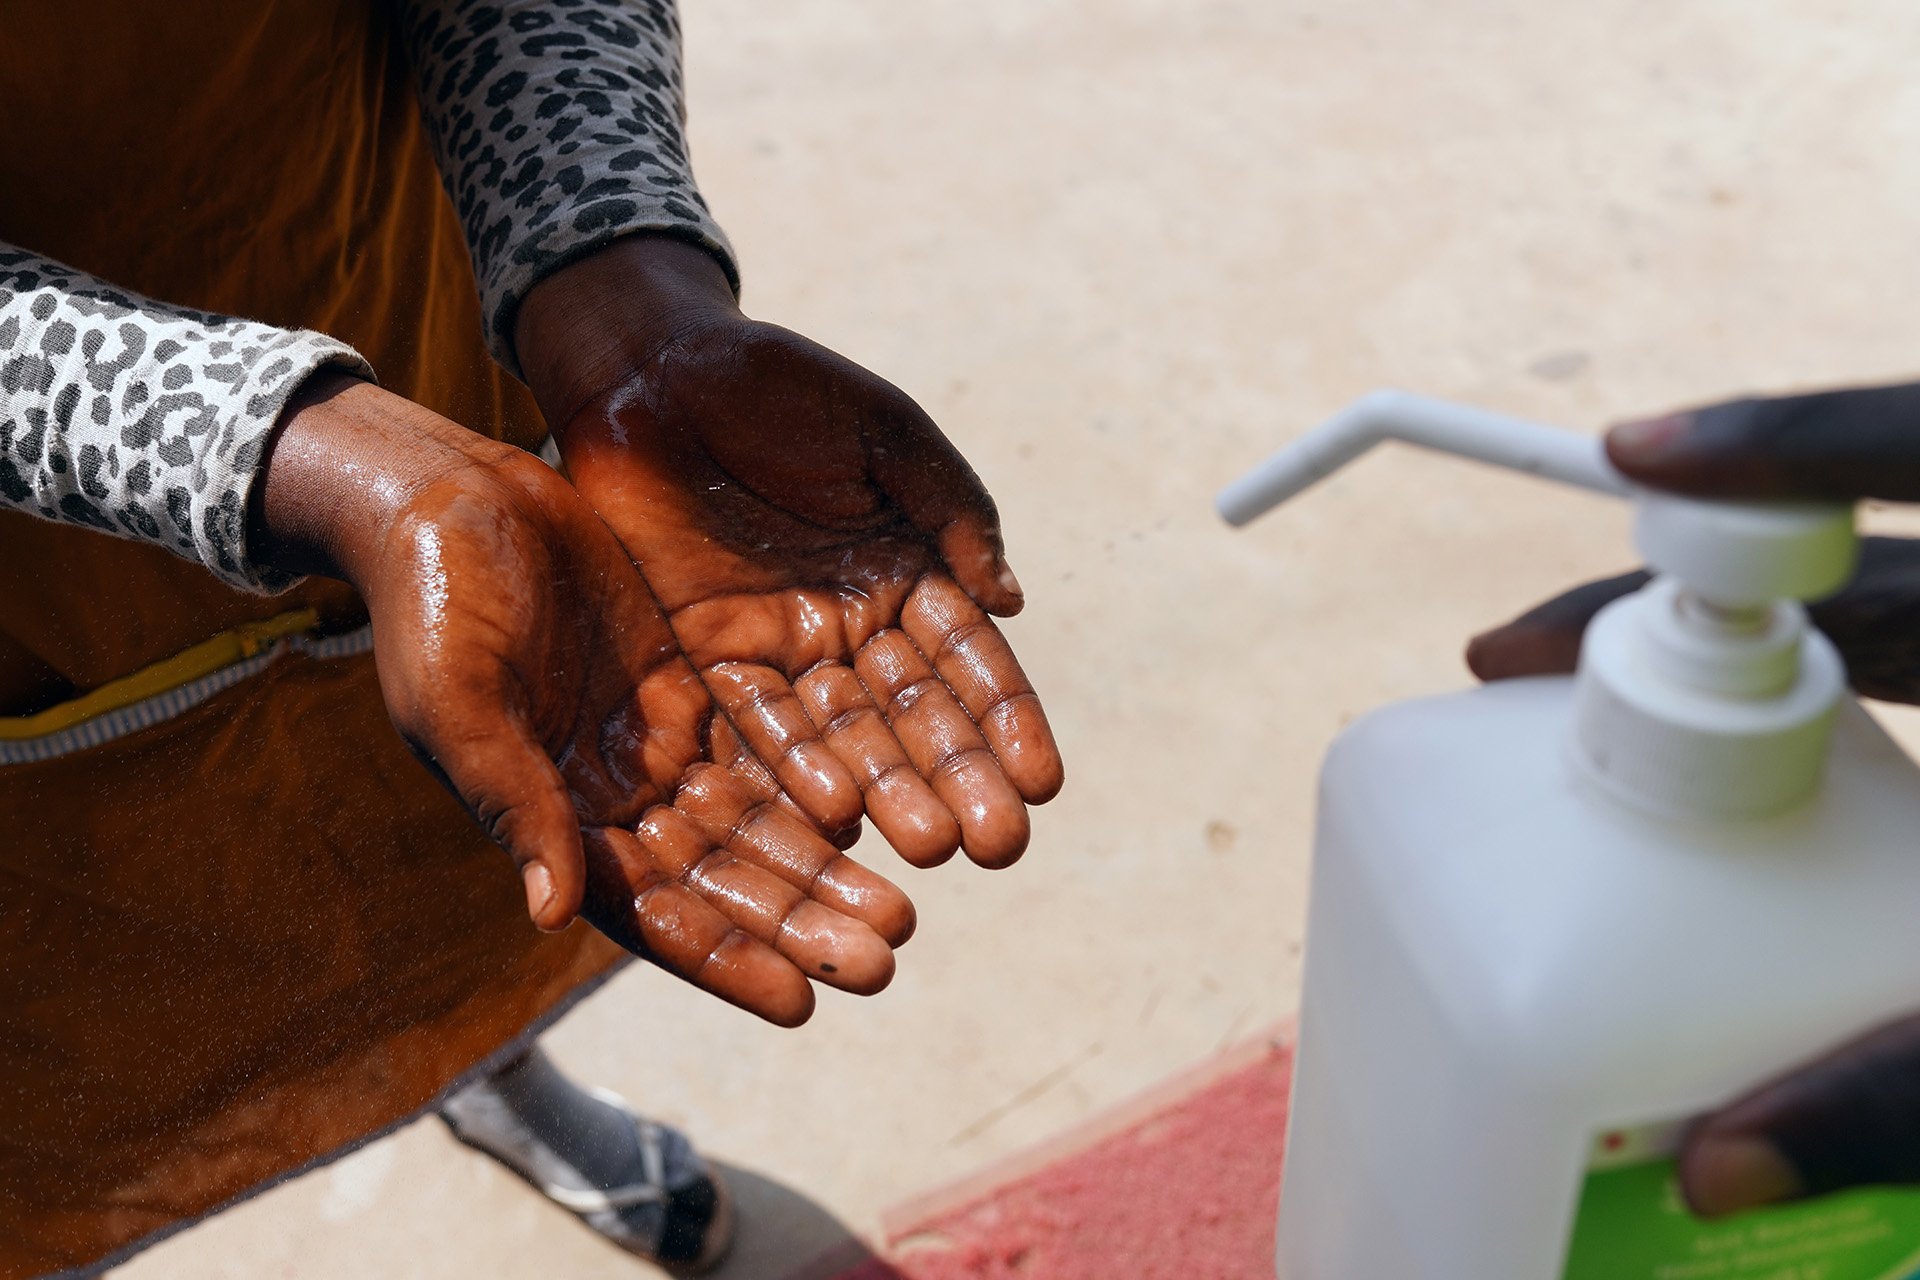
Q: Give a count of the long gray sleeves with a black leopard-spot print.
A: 2